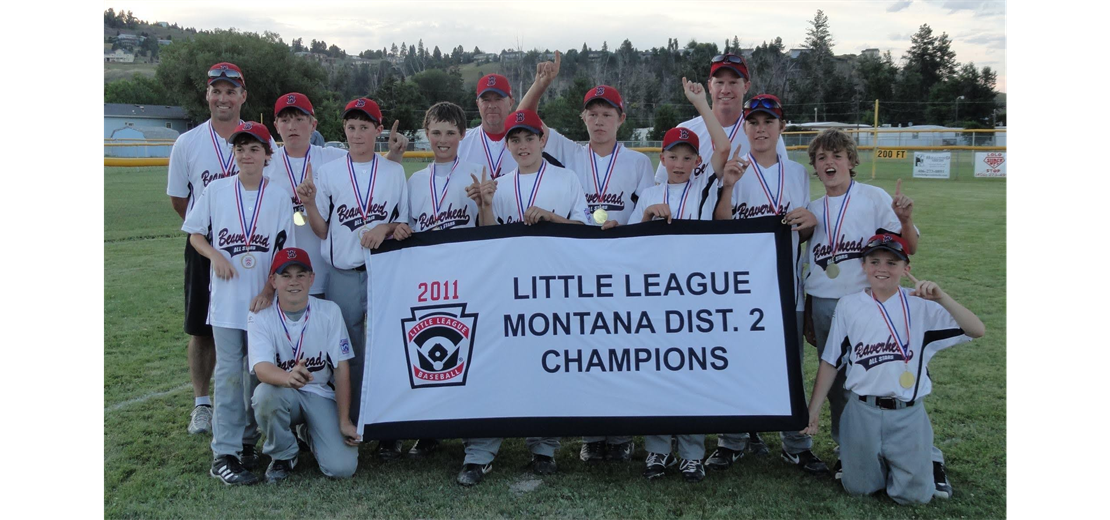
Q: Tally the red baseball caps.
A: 12